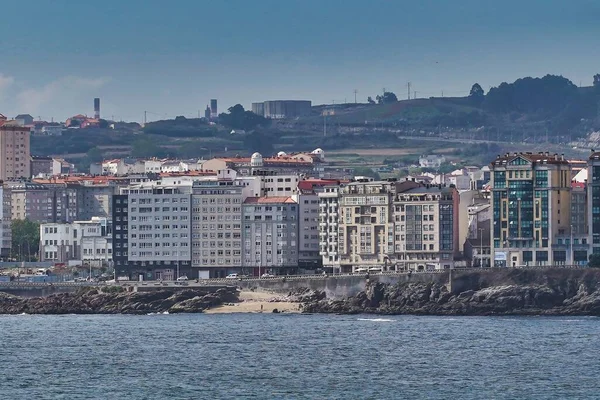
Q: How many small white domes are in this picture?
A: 3